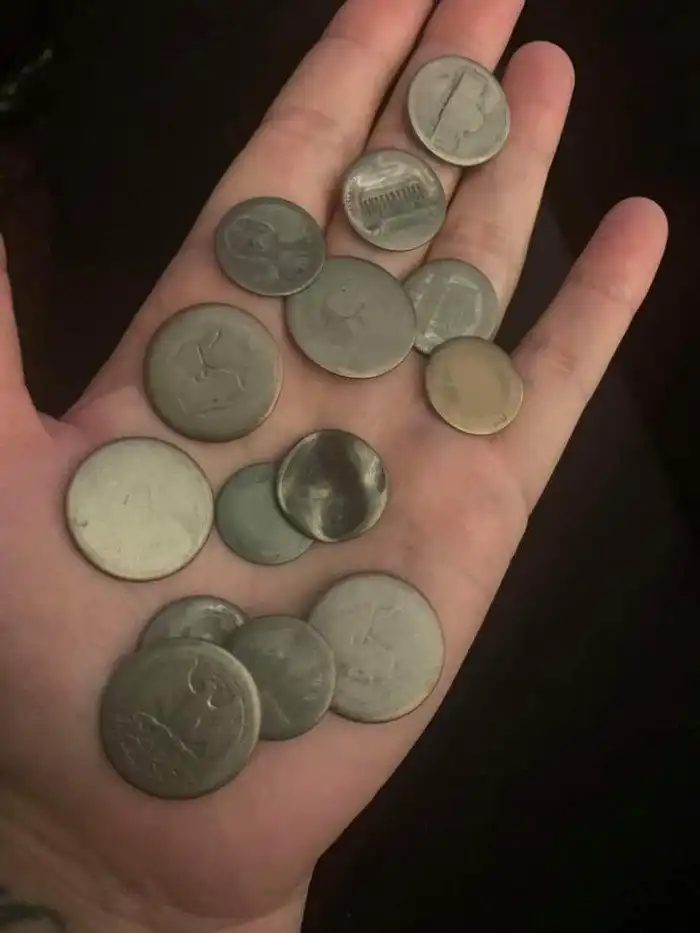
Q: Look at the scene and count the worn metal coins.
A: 14